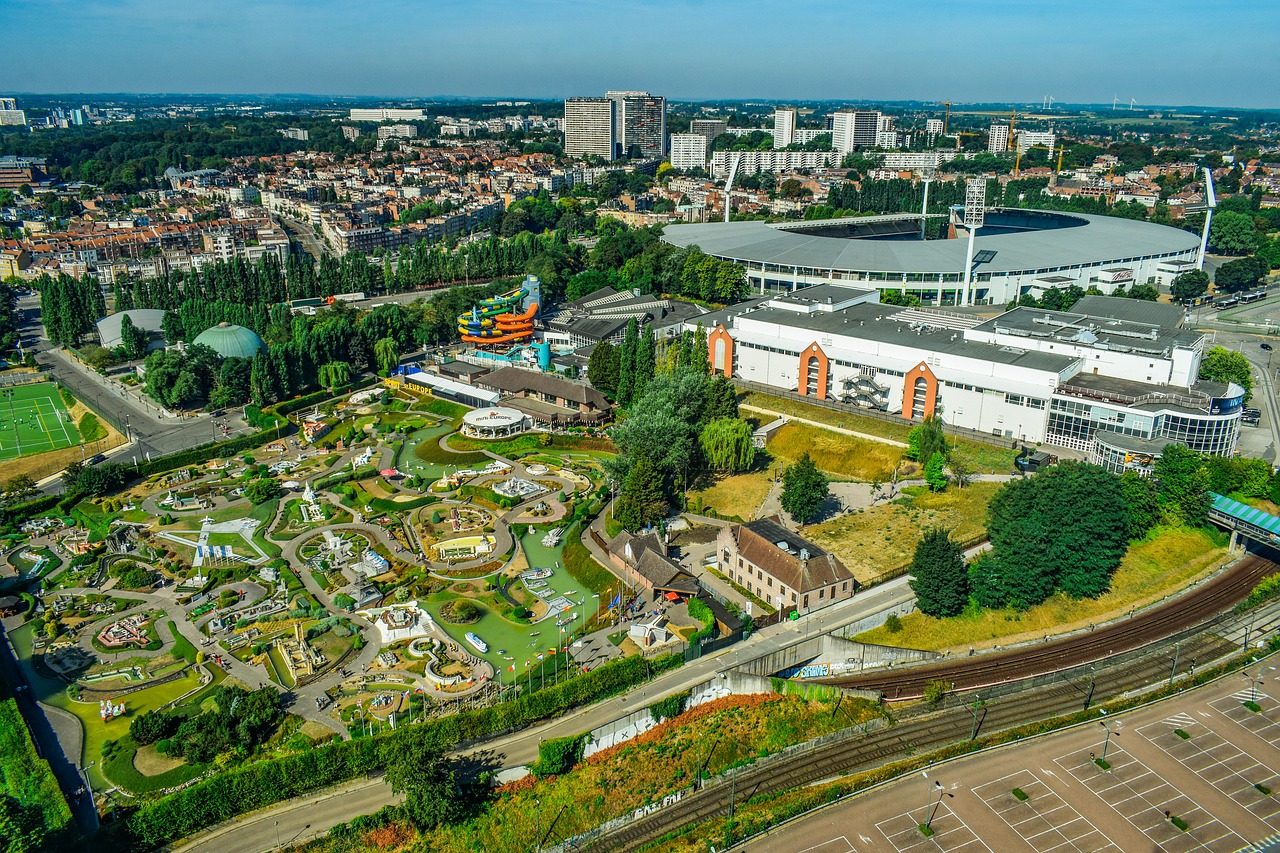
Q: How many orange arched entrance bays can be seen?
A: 3